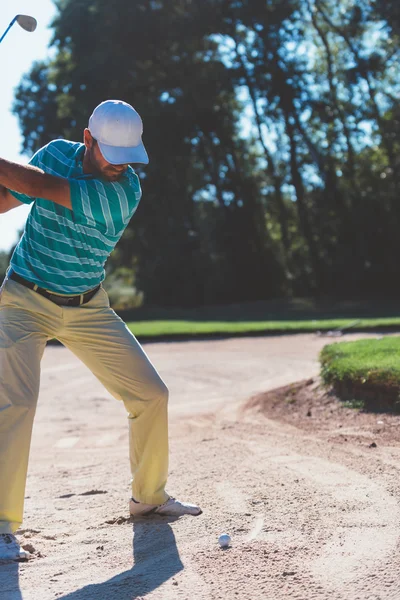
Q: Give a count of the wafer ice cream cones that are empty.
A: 0